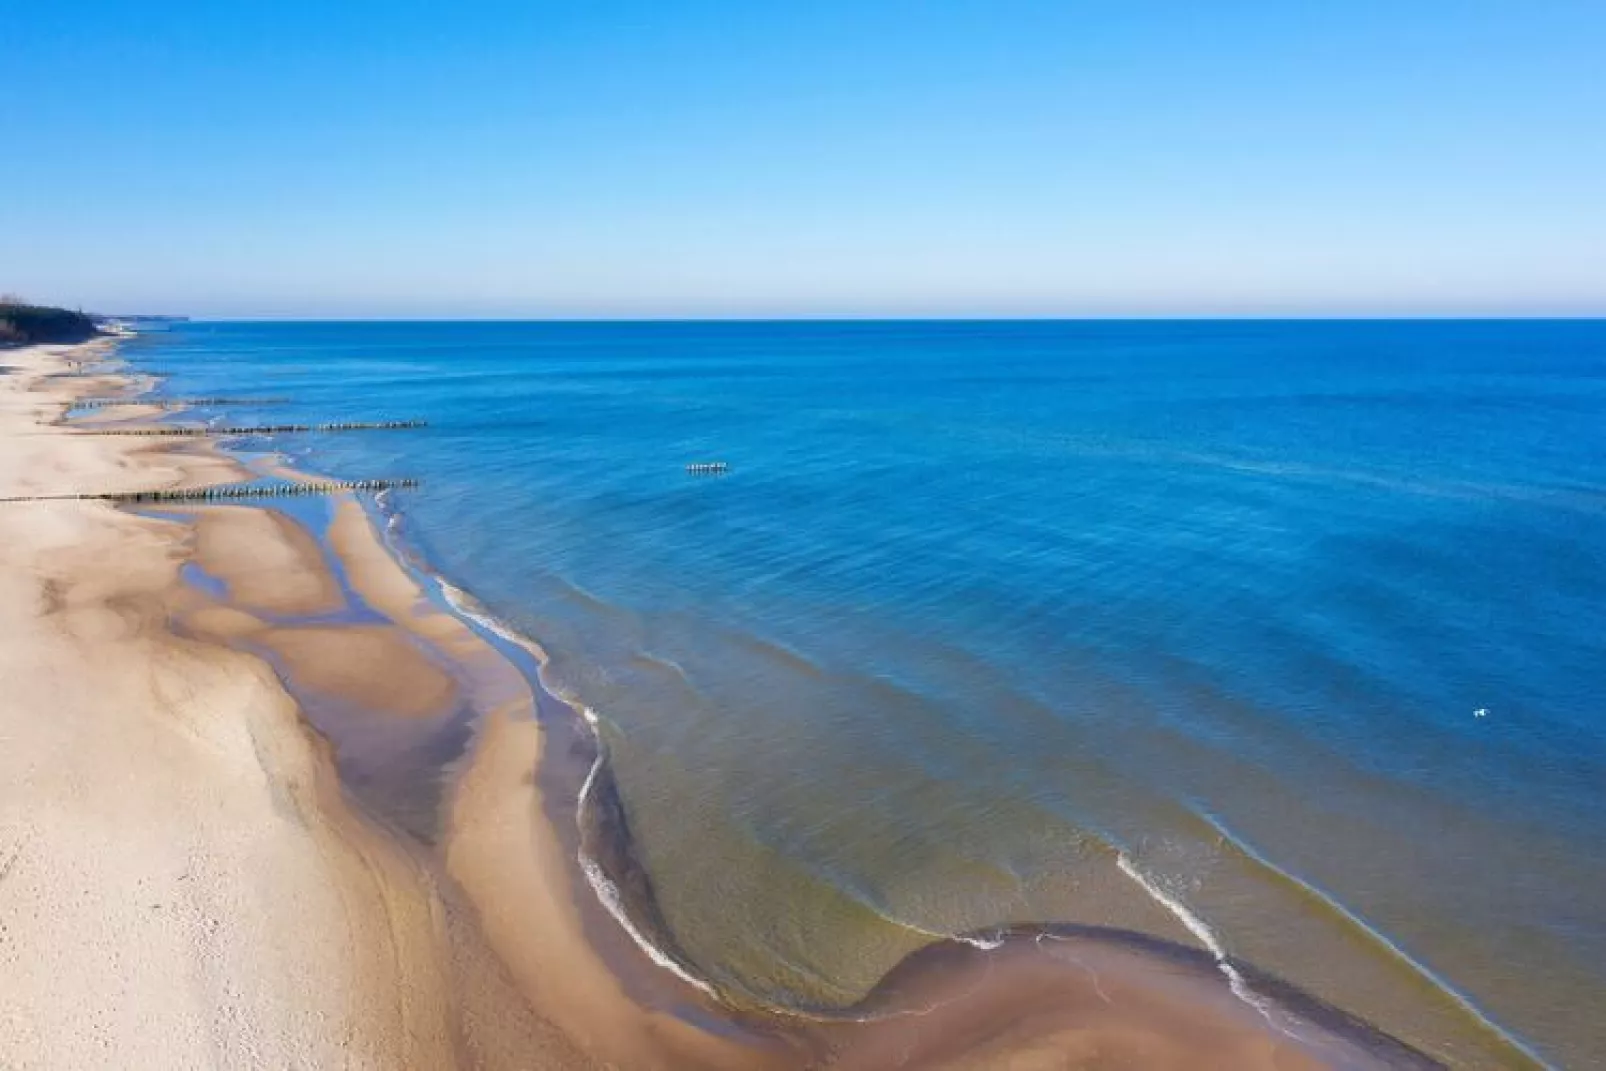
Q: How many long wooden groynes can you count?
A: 3